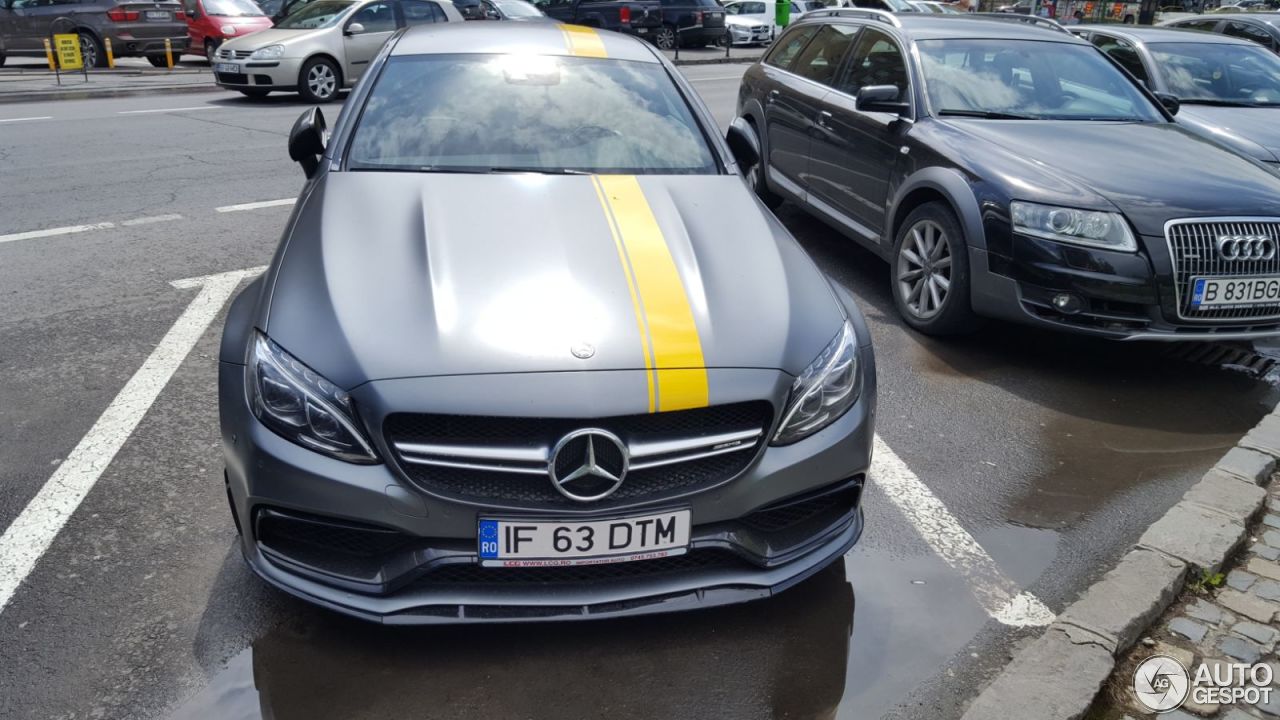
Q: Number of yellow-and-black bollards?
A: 3